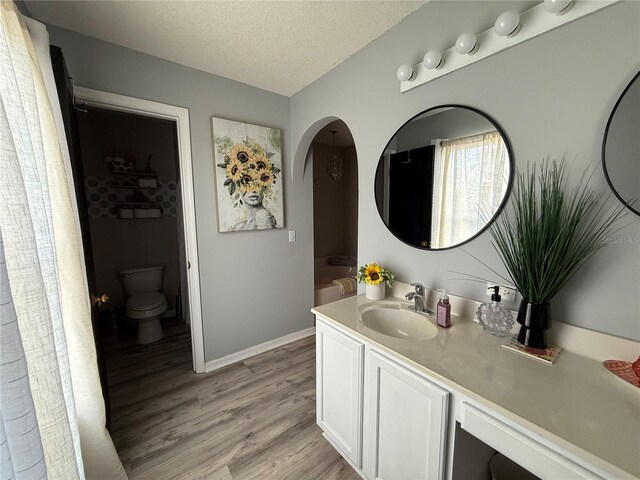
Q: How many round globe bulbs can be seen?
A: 5